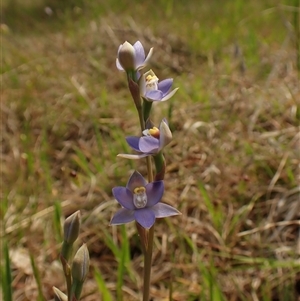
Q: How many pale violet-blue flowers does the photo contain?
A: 4